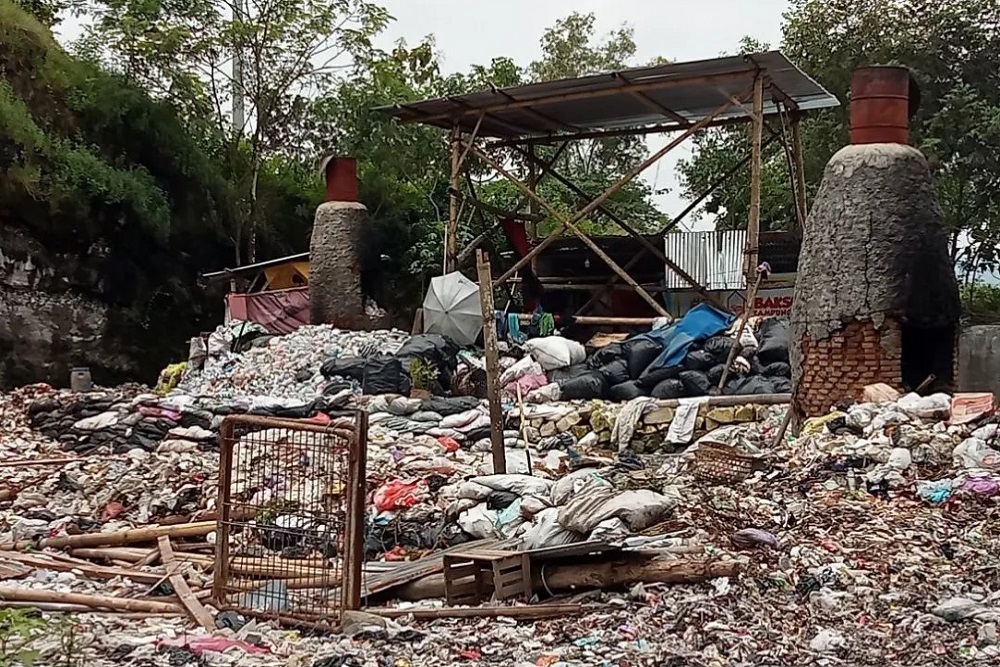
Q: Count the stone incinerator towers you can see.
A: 2